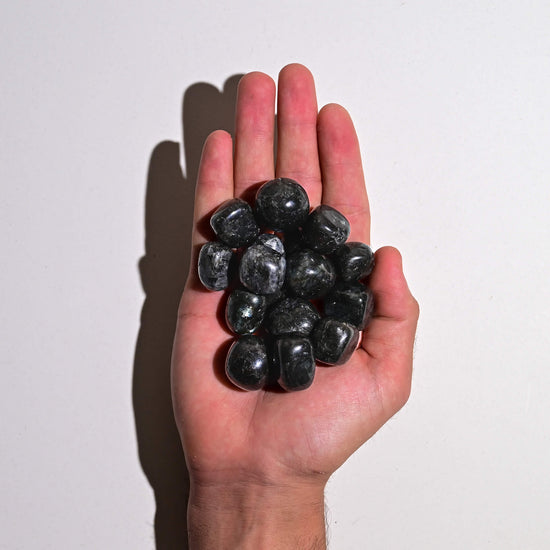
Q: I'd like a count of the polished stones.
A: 13